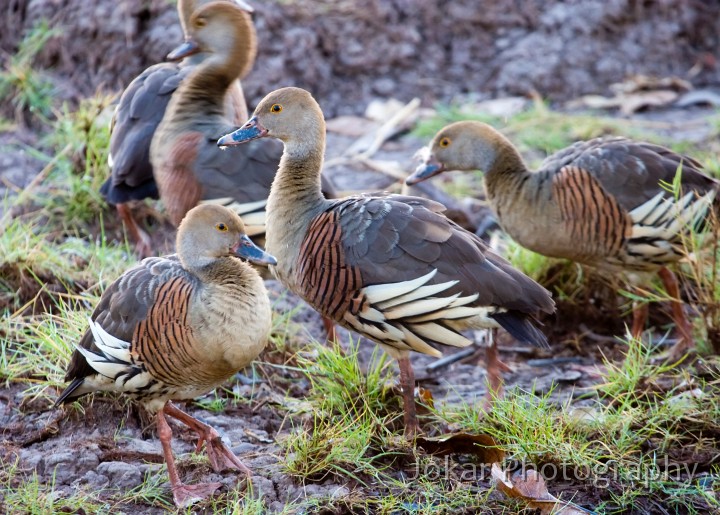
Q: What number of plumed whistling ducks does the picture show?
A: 5